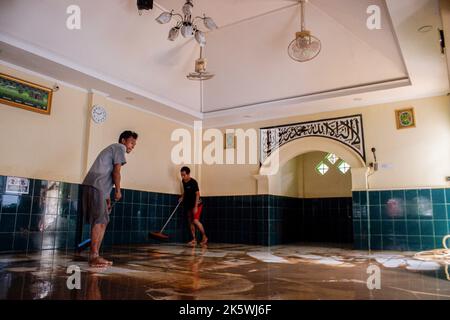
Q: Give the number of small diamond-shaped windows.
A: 3